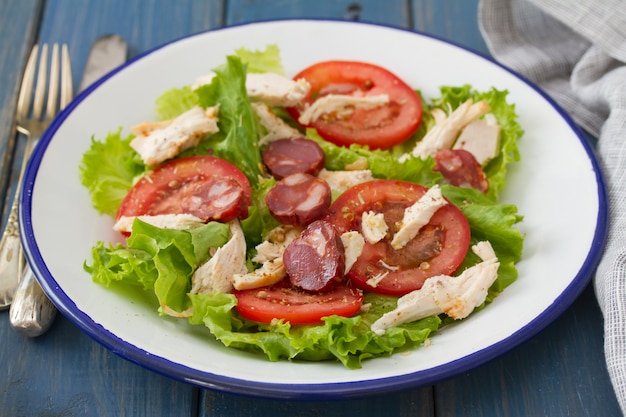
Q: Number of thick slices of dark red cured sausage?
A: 5